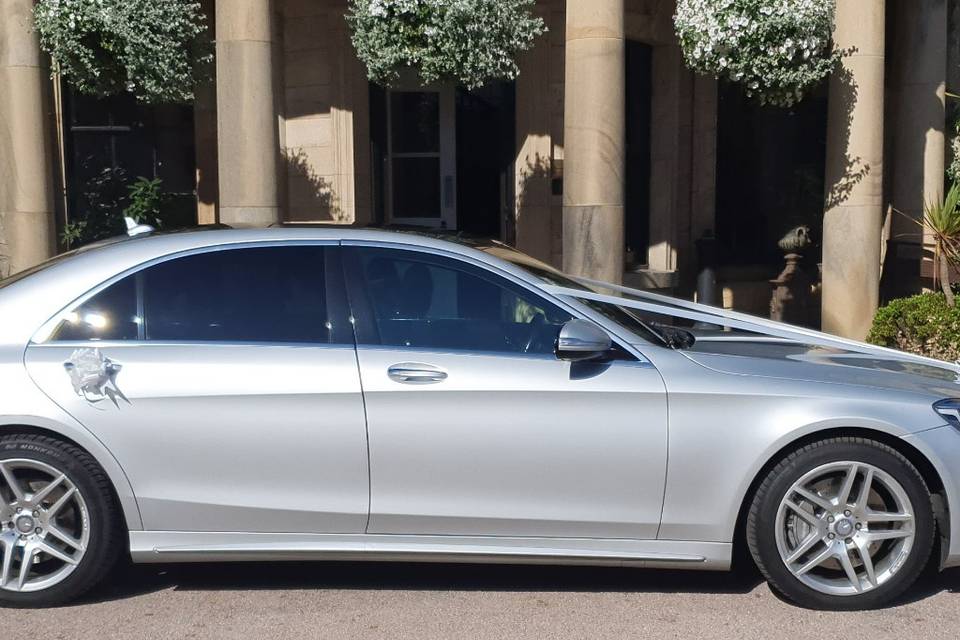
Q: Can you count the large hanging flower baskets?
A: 3